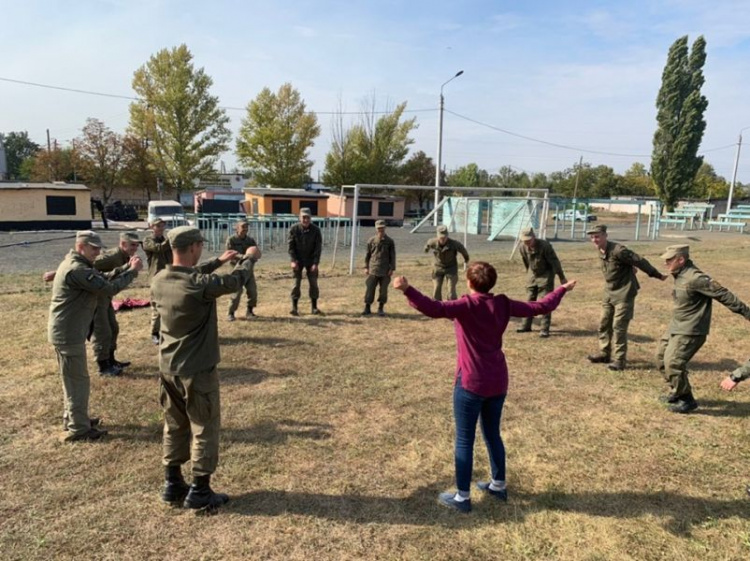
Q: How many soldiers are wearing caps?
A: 11